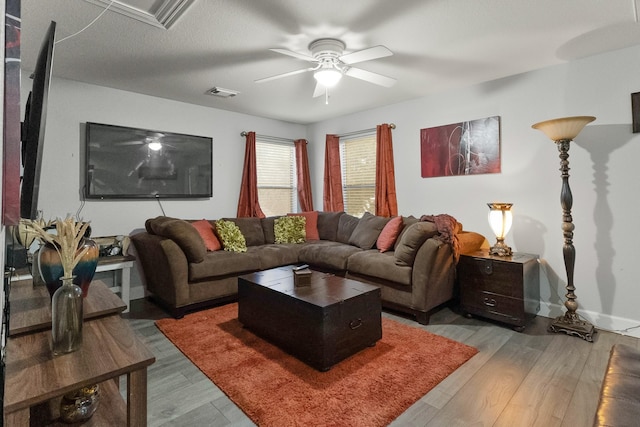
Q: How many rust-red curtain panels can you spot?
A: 4